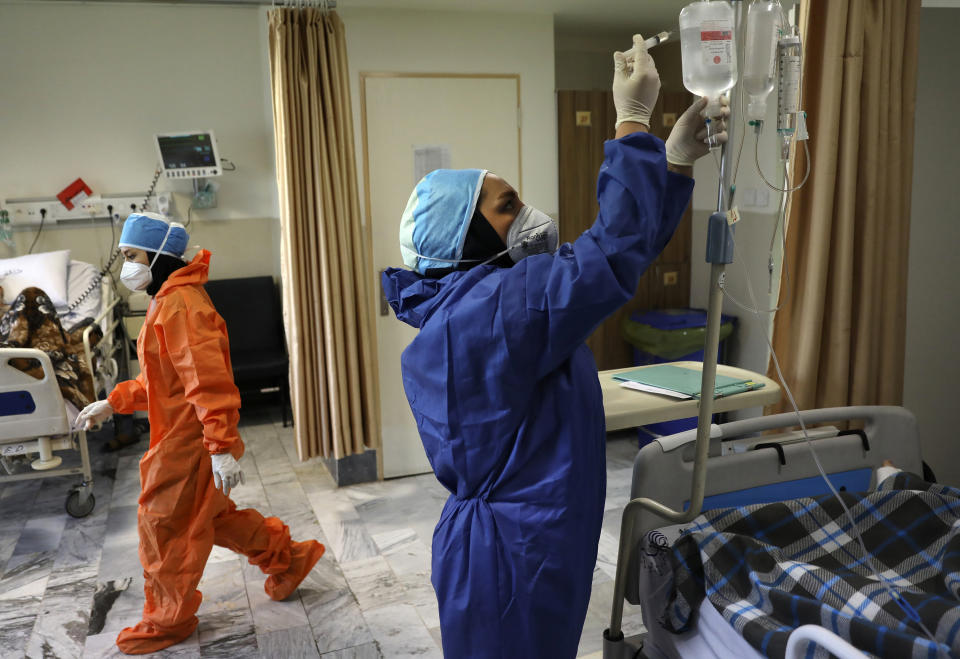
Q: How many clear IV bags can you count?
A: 2